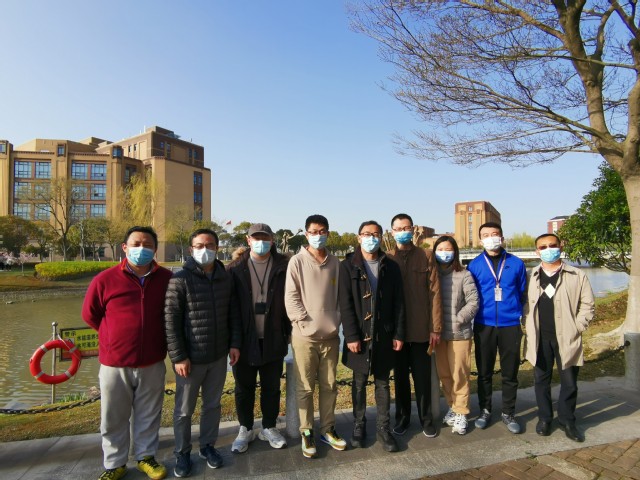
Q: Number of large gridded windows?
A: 12